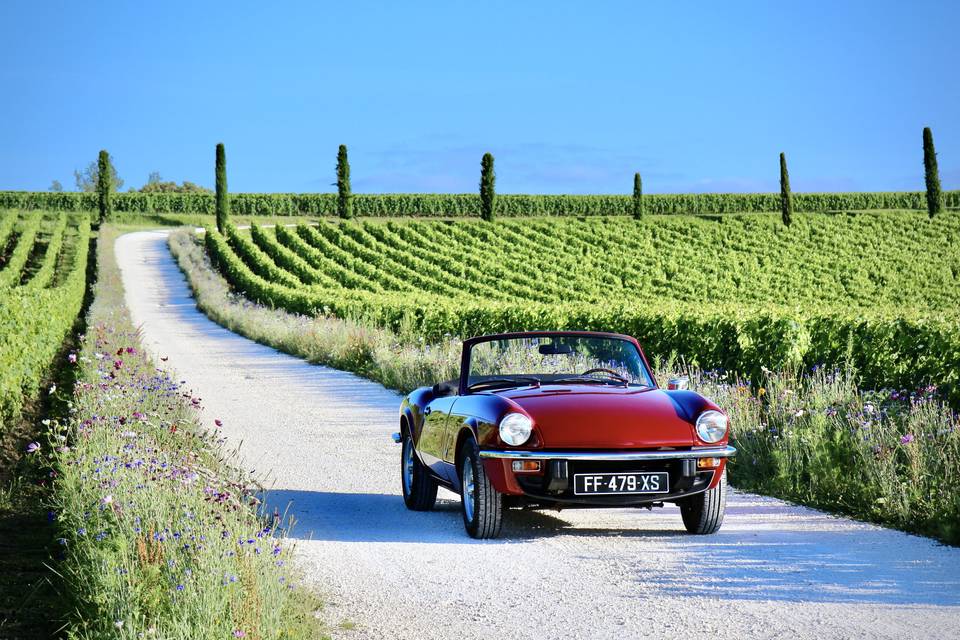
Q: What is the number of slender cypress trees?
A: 7